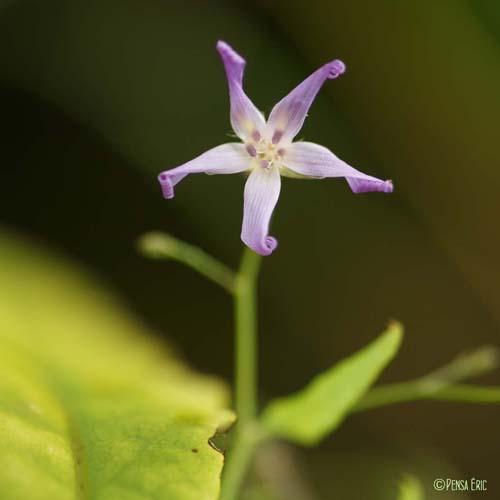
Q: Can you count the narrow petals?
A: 5